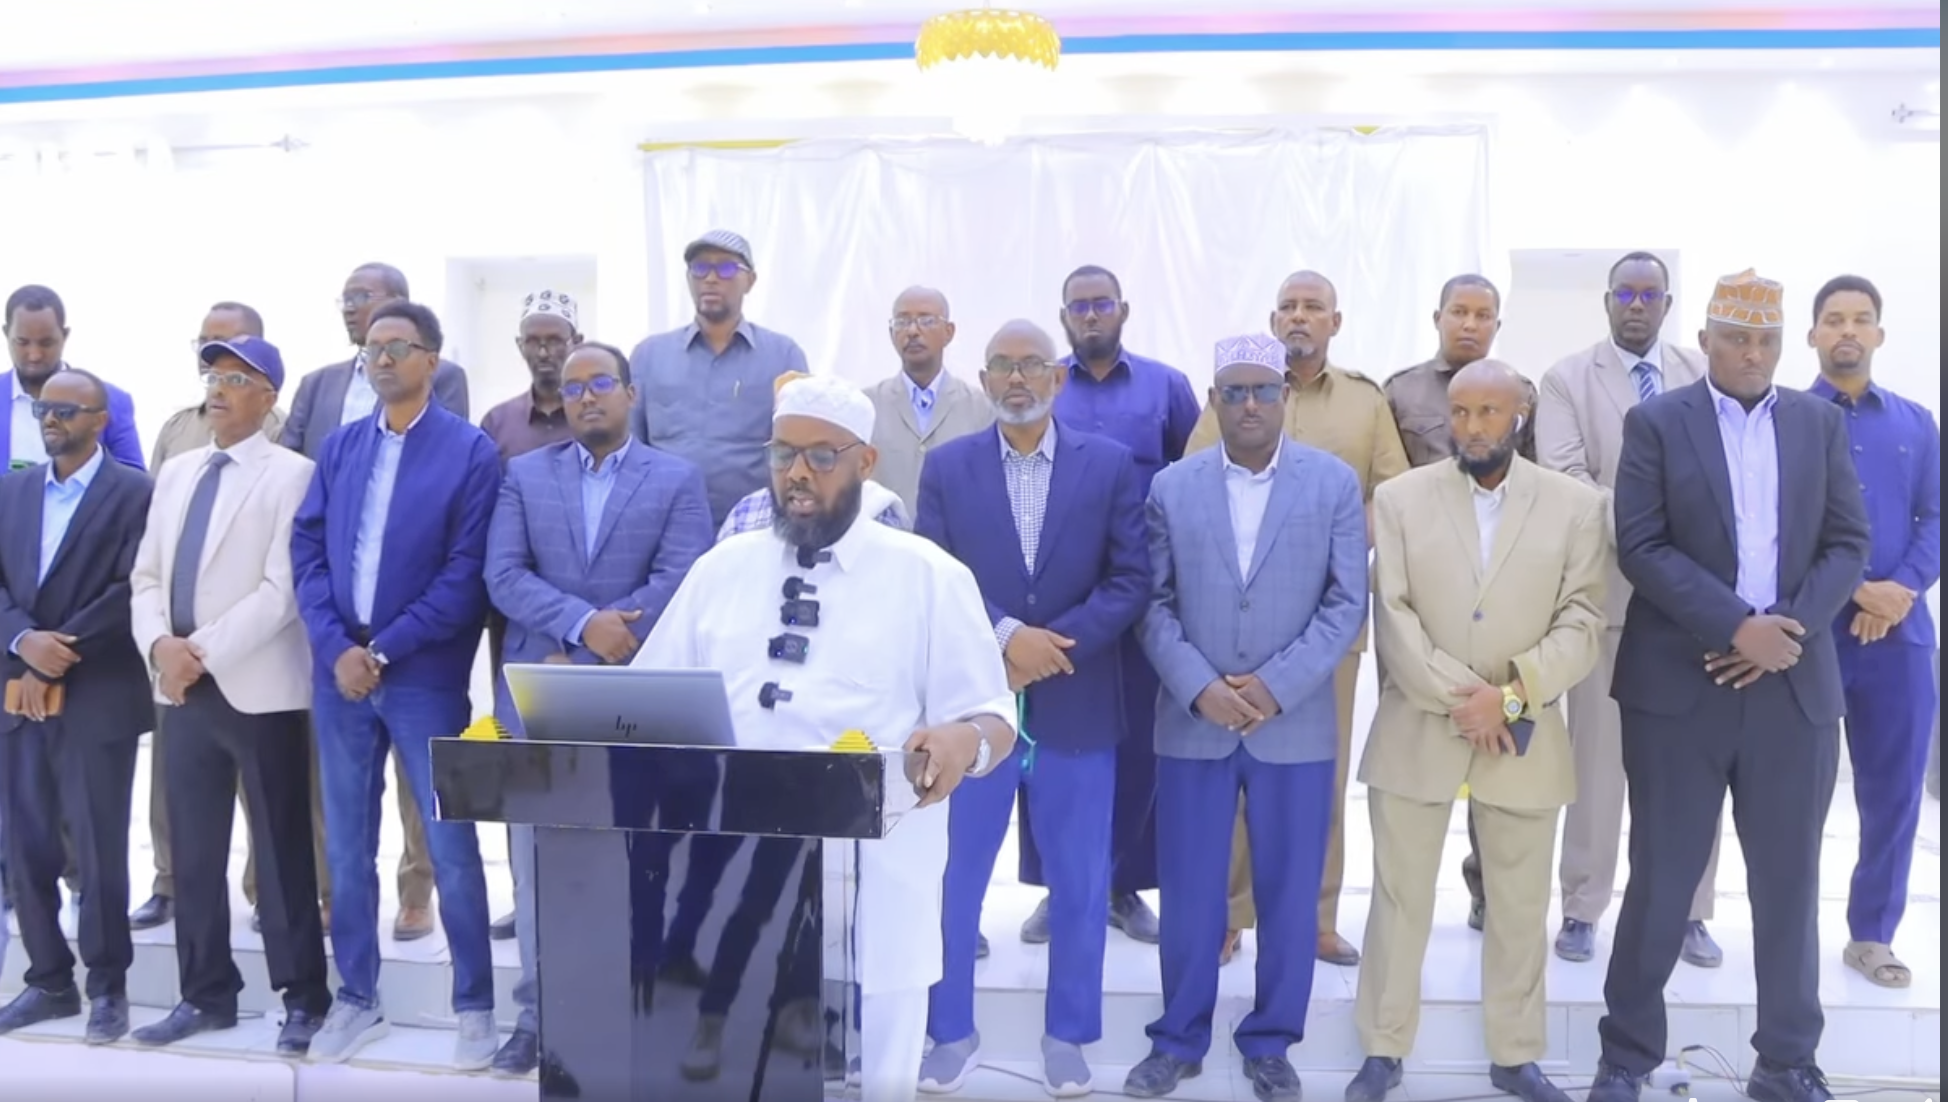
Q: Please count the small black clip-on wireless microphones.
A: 5